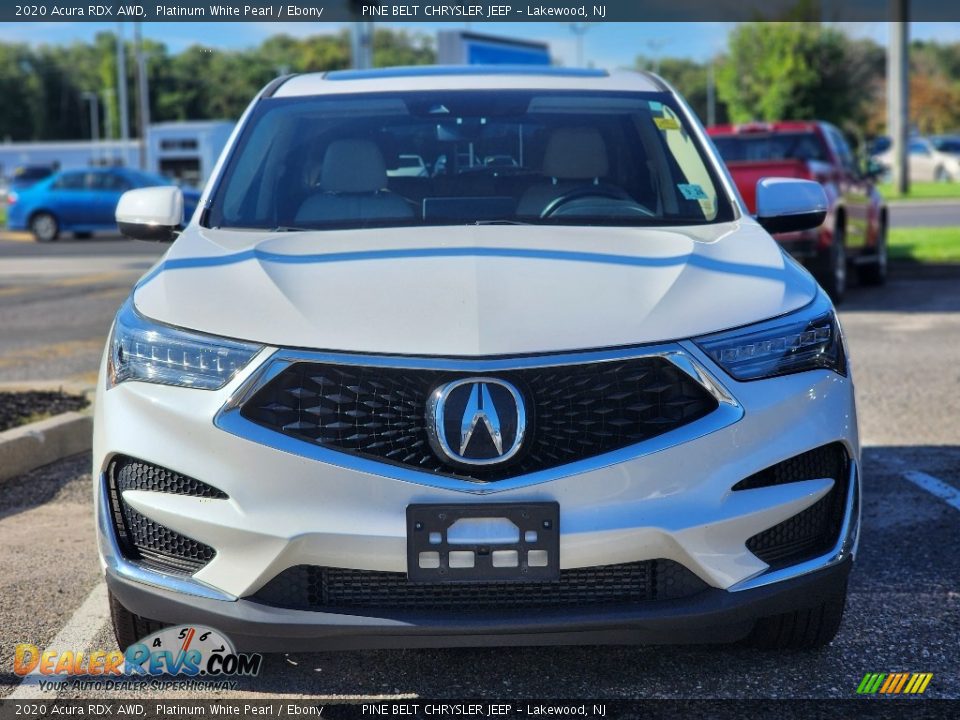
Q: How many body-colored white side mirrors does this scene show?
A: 2